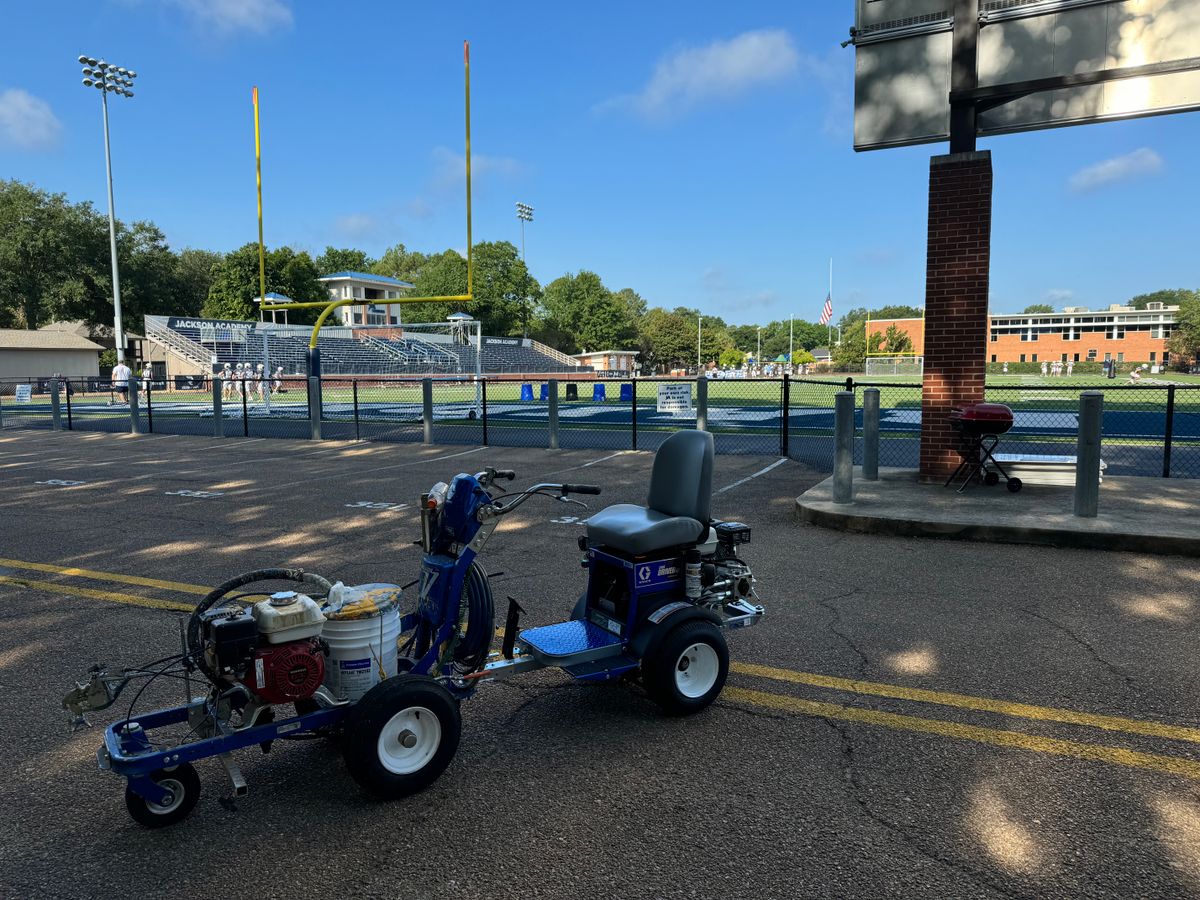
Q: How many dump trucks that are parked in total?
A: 0